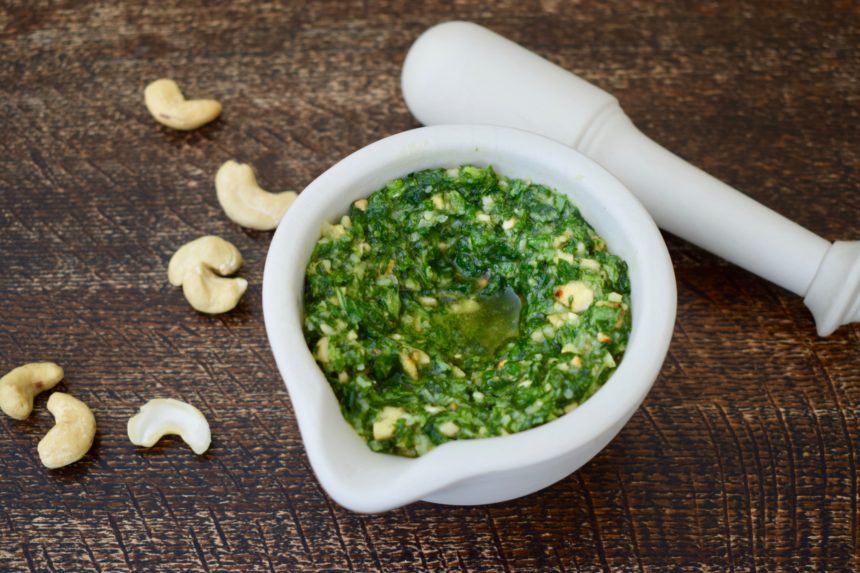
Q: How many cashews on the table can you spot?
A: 7